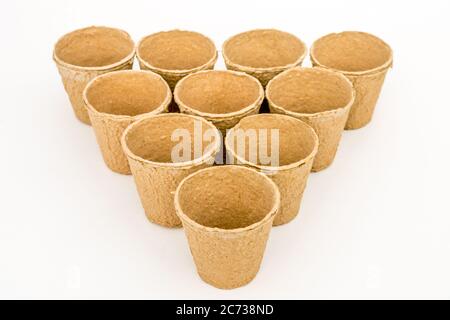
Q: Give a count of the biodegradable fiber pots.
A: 10